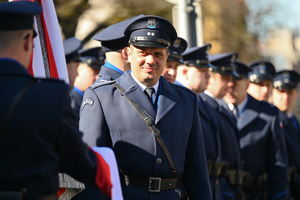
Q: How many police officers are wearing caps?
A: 11